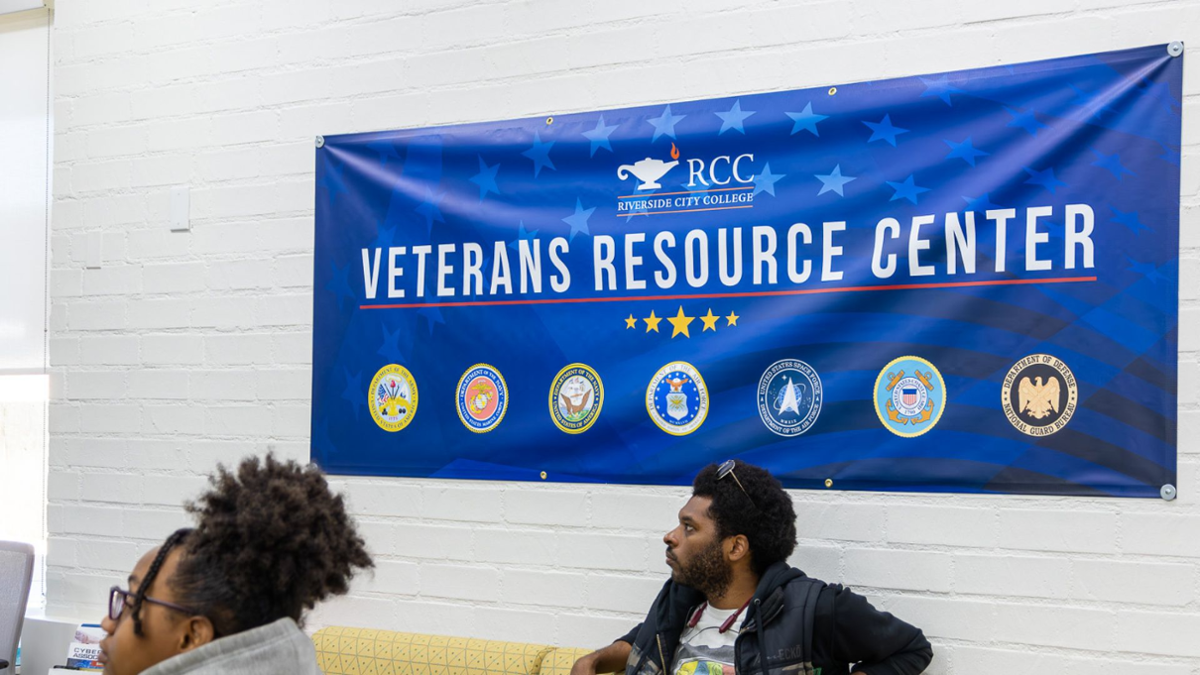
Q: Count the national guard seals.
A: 1